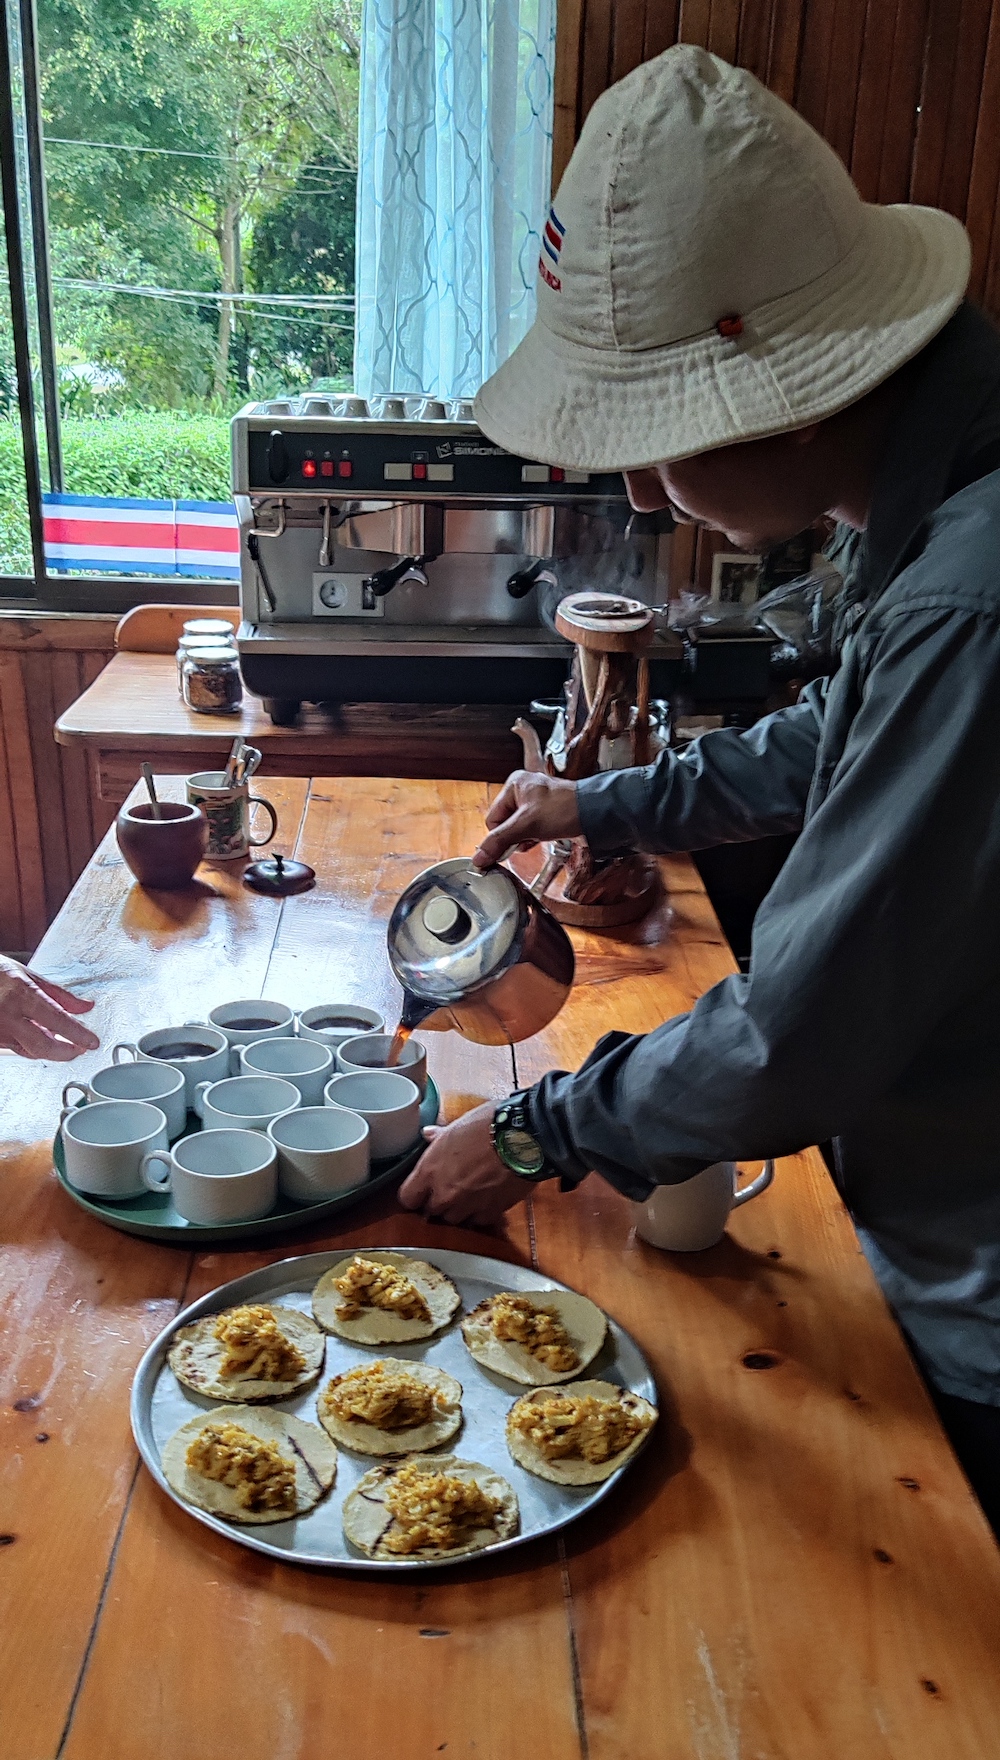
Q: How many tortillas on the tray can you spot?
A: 7